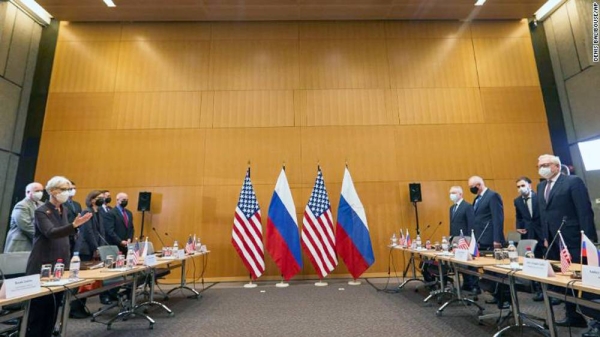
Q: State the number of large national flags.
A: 4